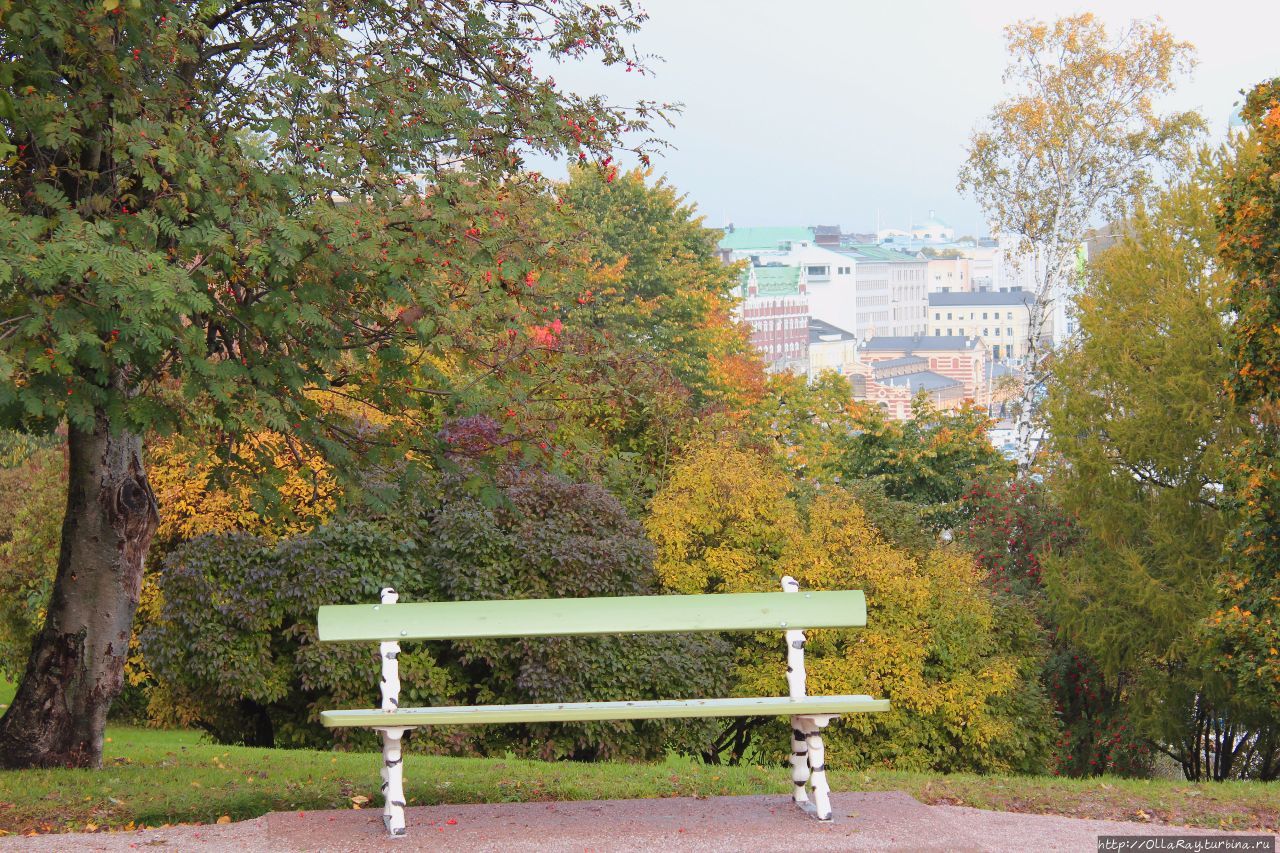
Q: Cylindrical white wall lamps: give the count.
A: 0